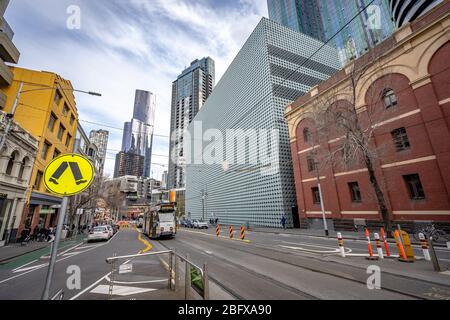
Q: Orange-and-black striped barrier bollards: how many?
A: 3